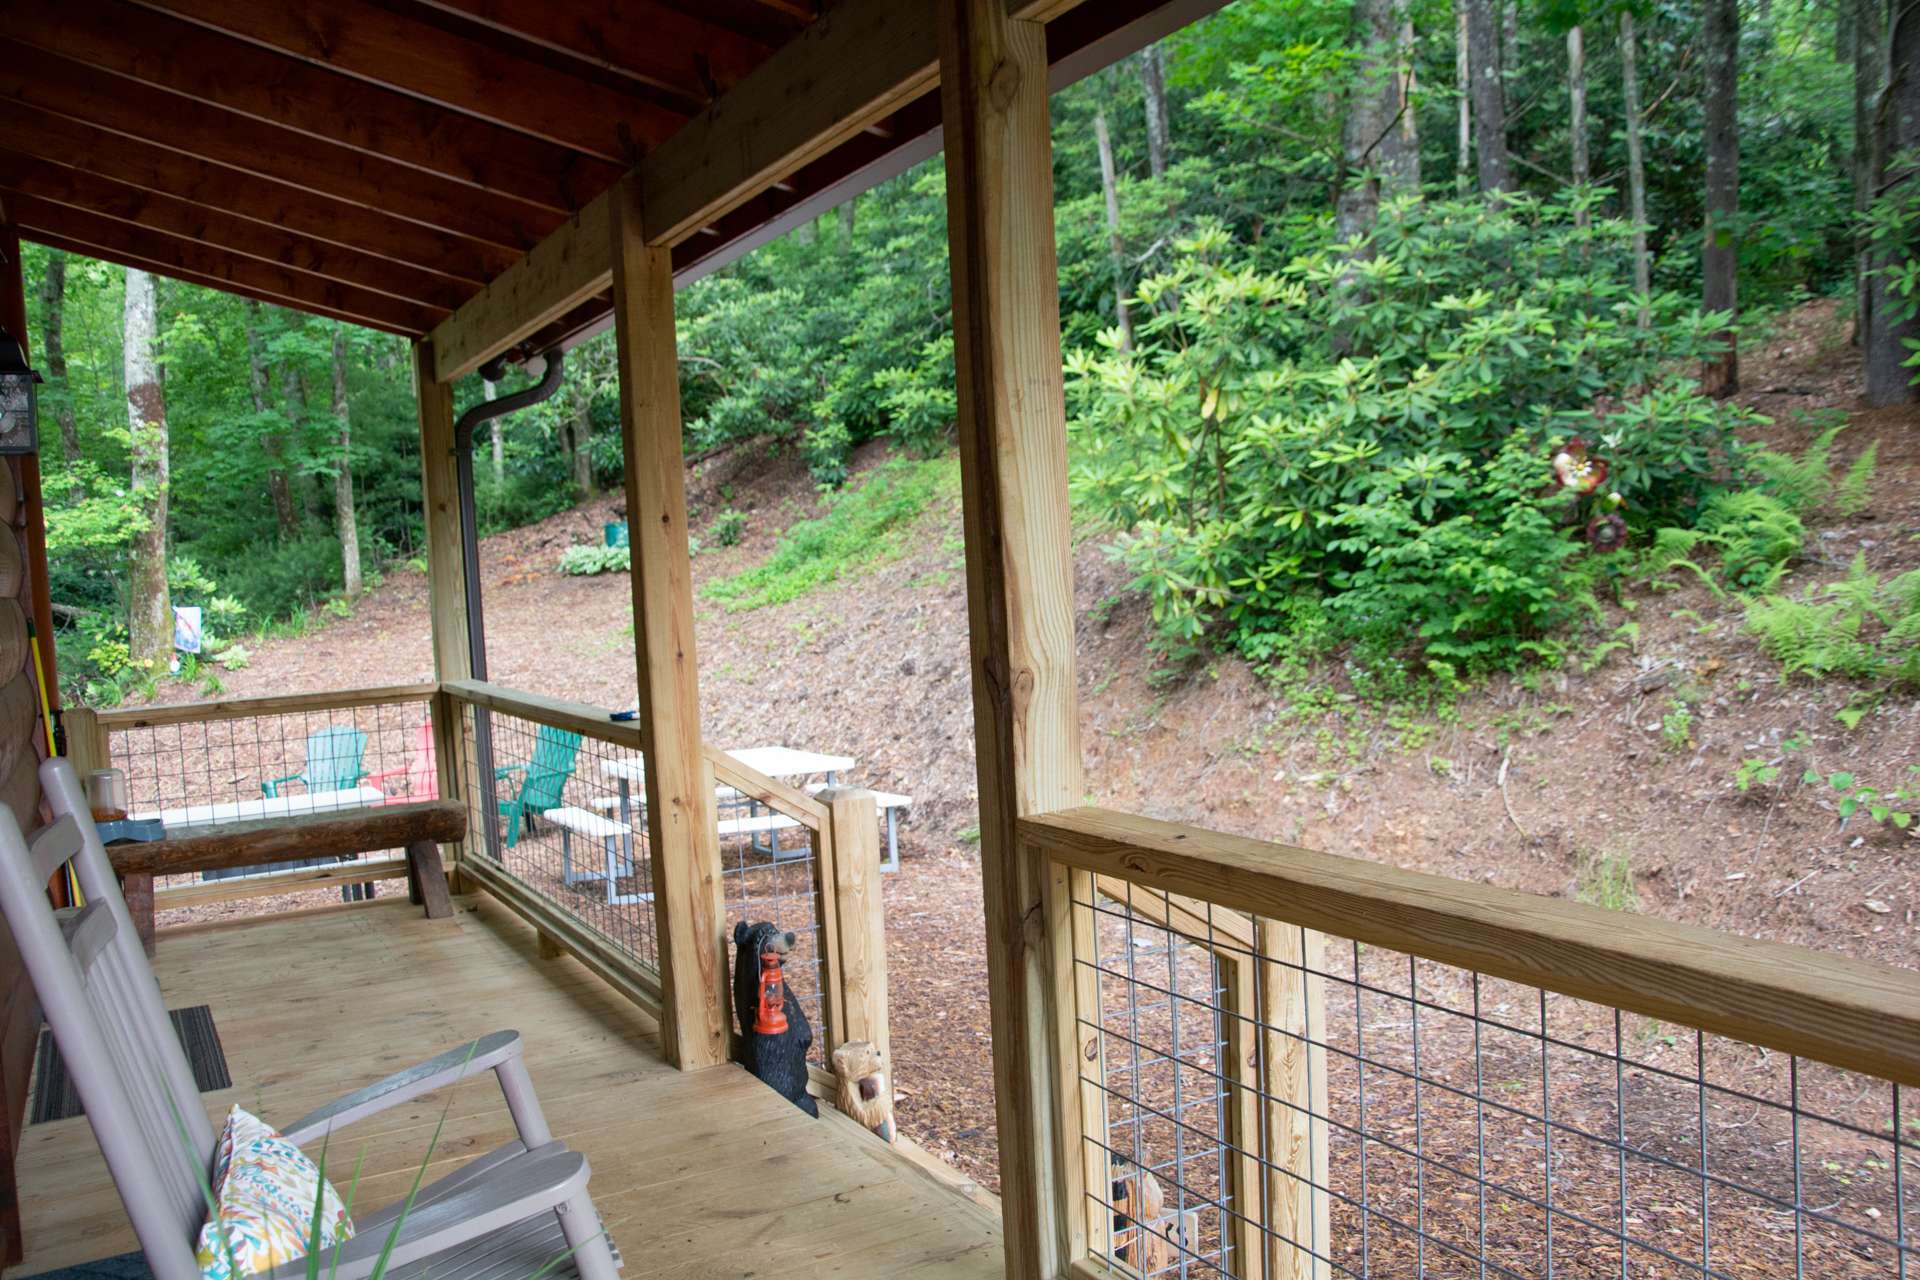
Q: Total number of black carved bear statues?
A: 1